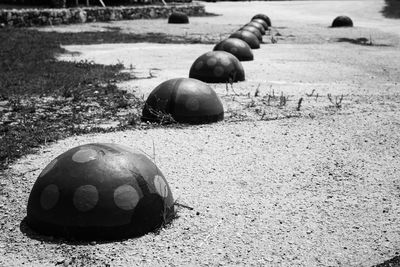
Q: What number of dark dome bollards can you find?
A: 11